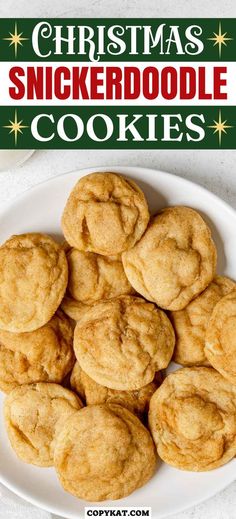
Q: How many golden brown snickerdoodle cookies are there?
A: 12